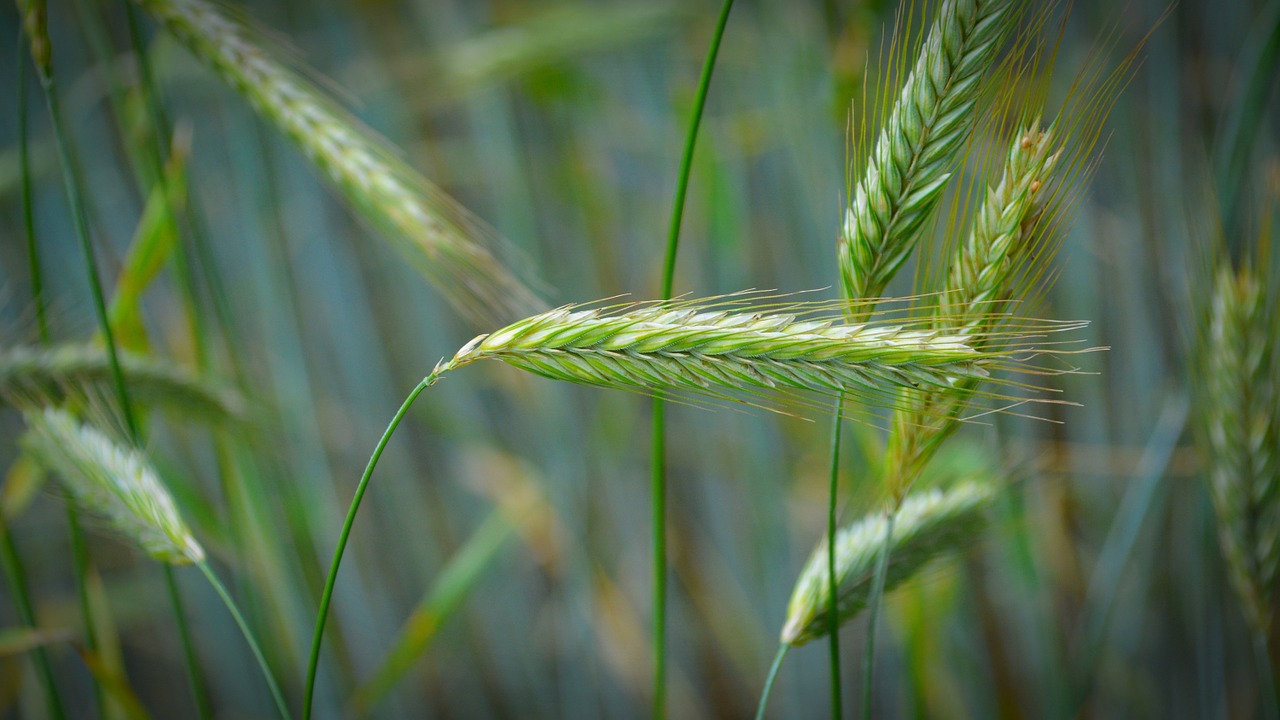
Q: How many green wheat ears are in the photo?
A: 8